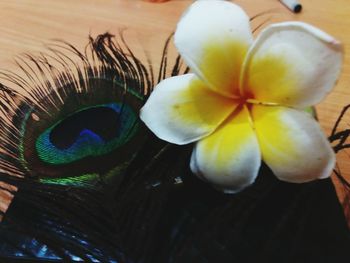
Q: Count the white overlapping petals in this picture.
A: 5